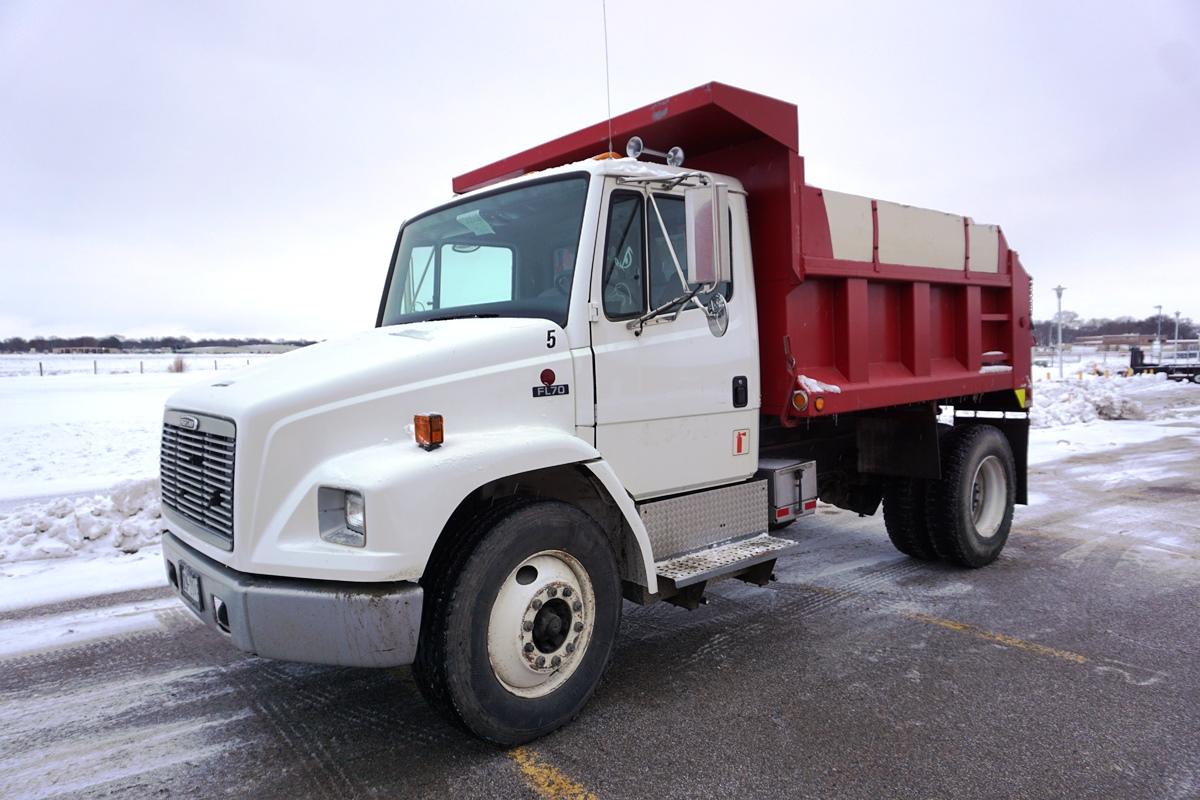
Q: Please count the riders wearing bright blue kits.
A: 0